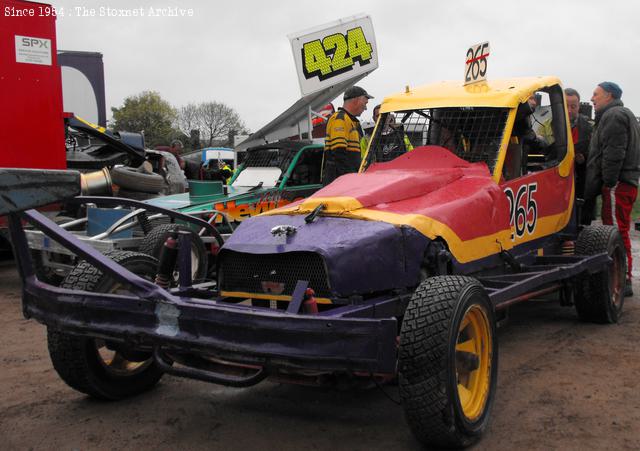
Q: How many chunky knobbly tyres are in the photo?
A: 4